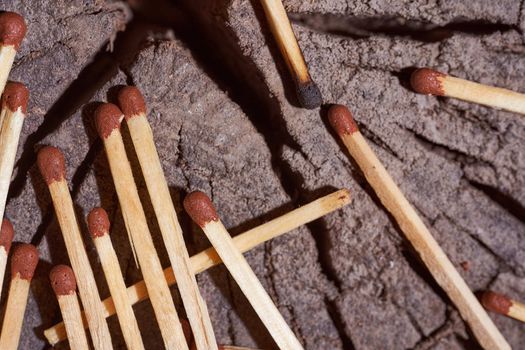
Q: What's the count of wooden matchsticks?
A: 15